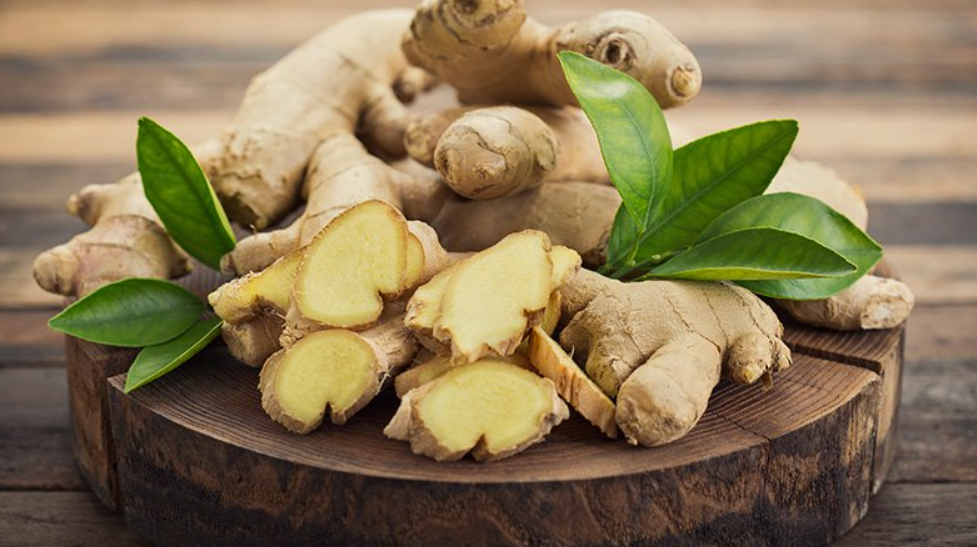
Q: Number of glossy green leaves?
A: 7